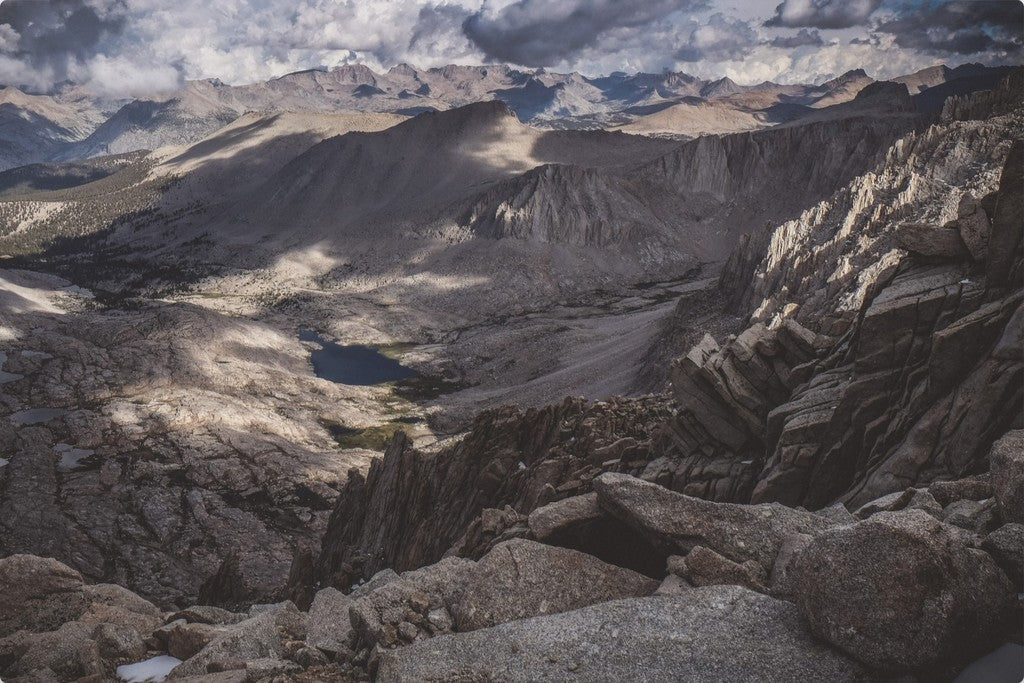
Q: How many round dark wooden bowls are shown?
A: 0